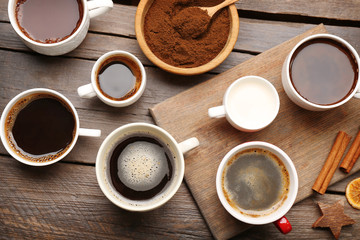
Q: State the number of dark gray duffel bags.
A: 0